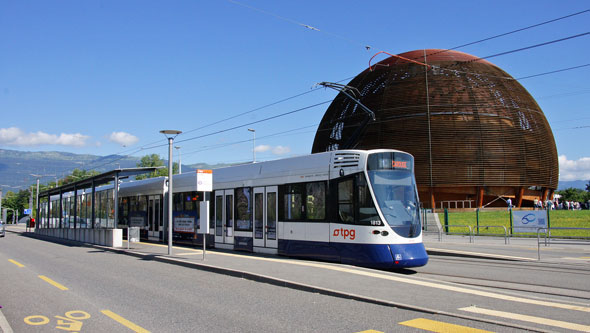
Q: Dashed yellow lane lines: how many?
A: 3